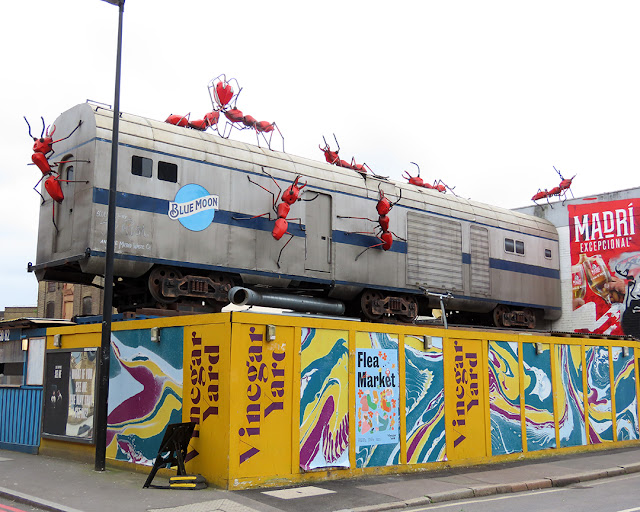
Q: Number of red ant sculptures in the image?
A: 8